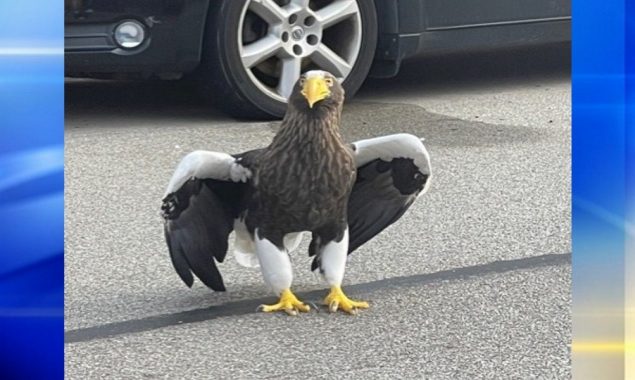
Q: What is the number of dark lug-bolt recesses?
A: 5